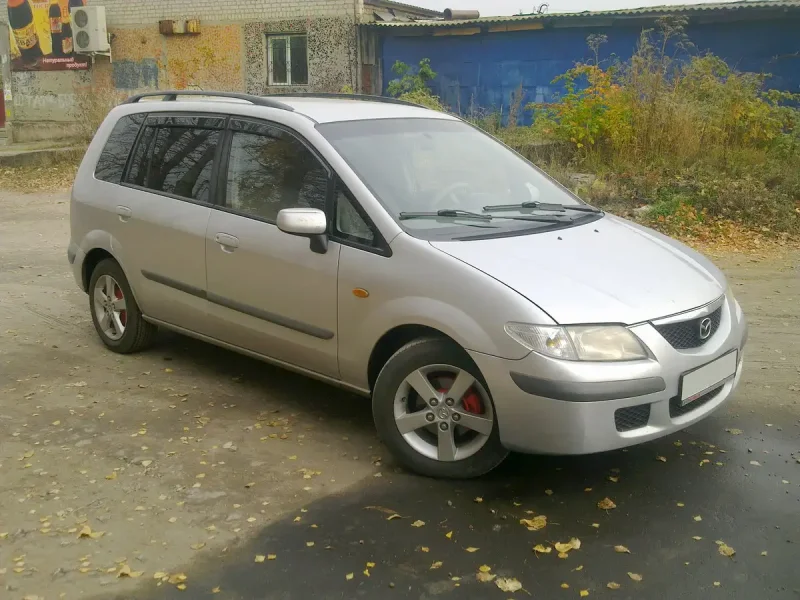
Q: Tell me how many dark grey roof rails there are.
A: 2